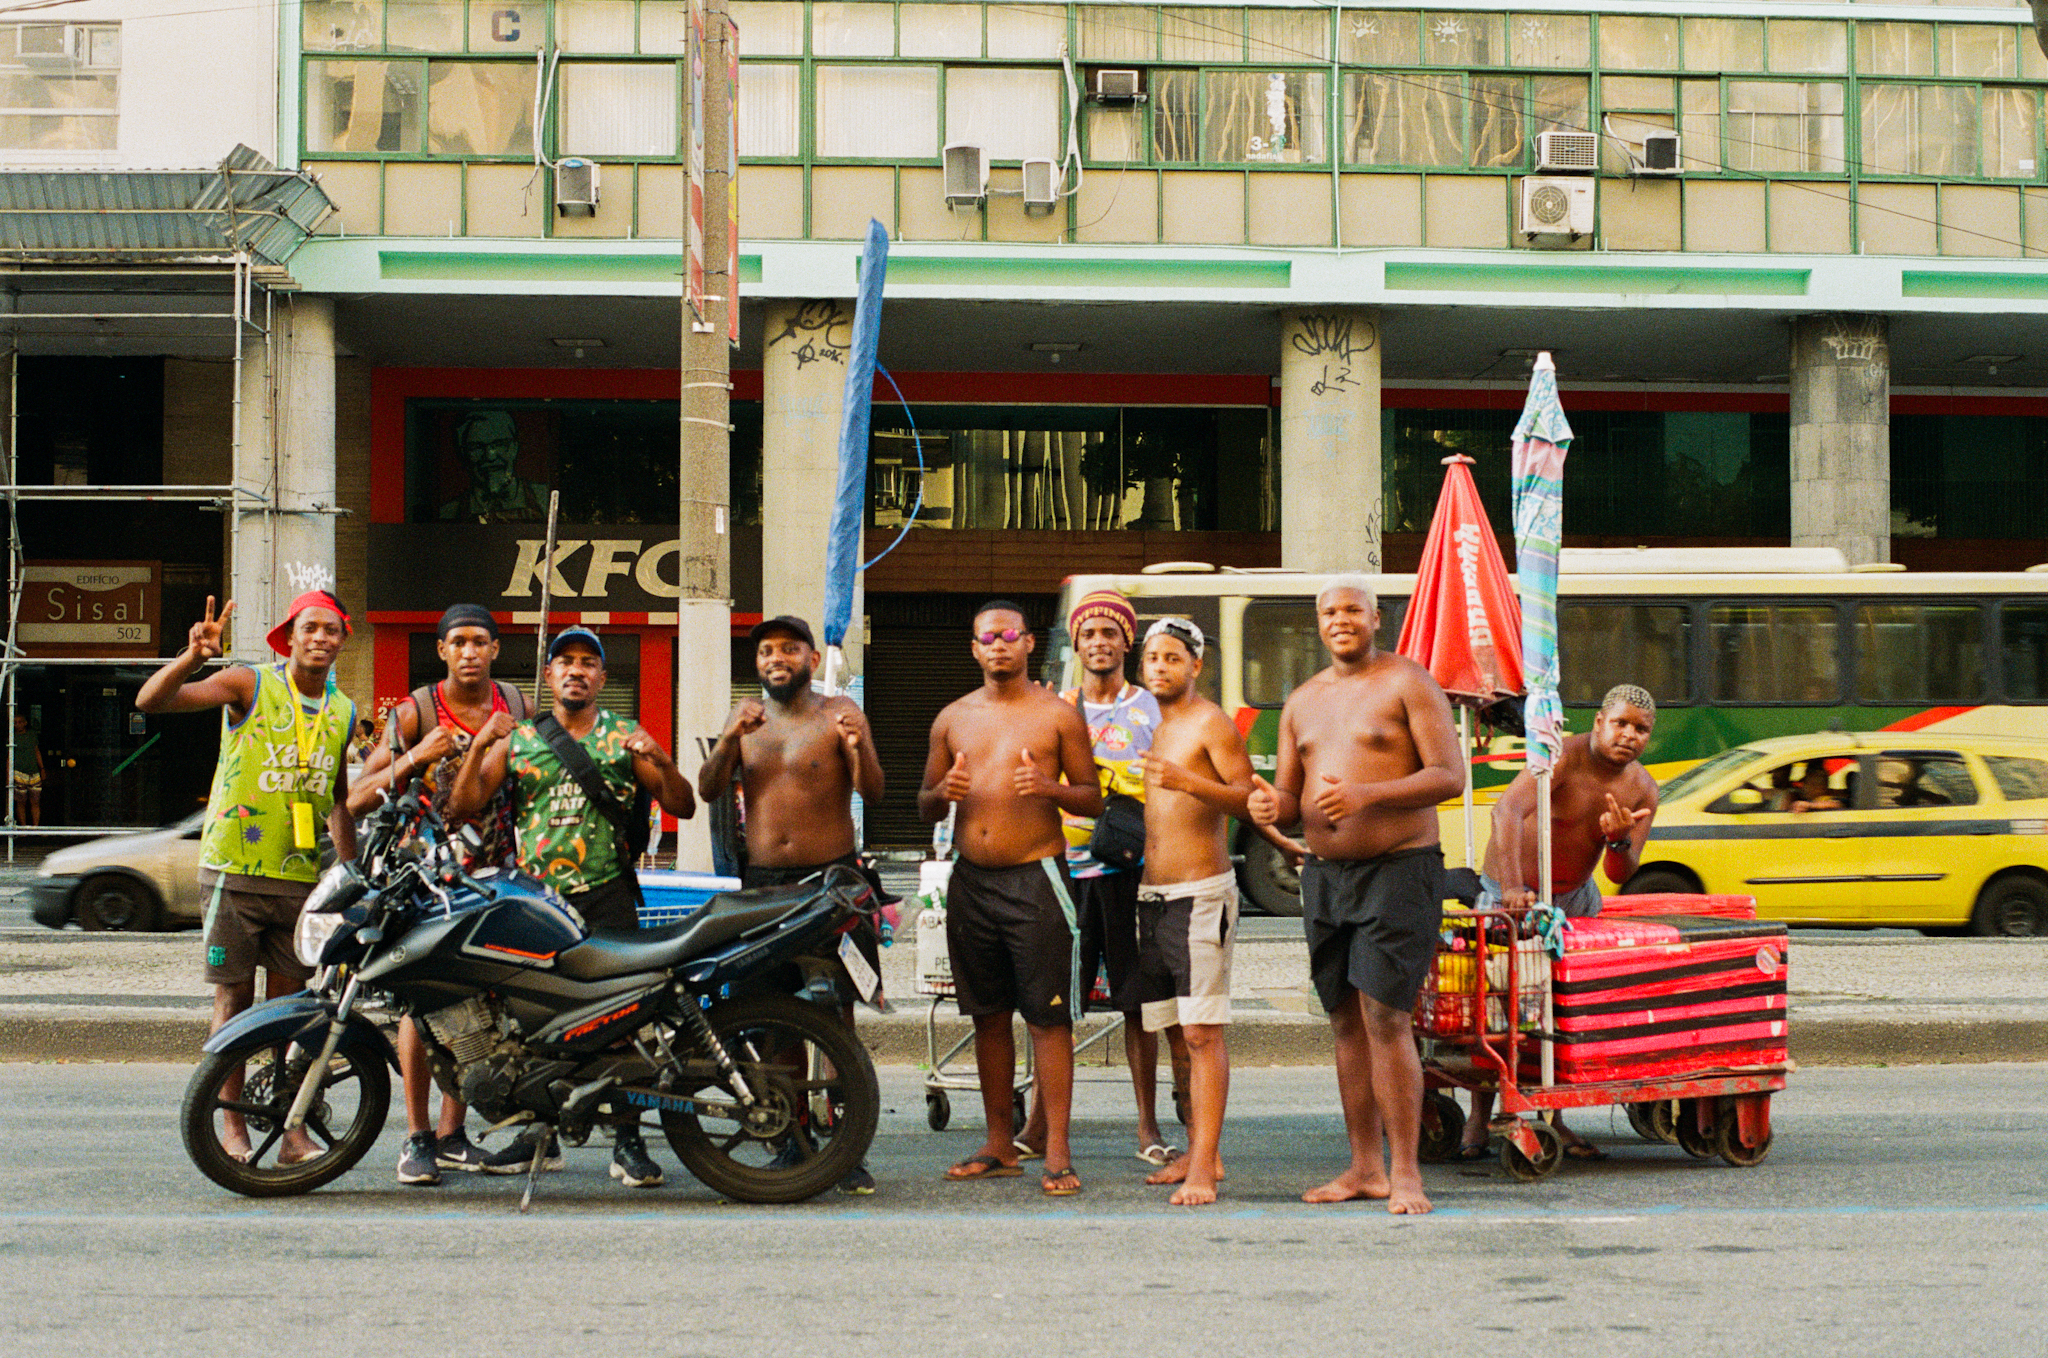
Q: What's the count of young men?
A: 9